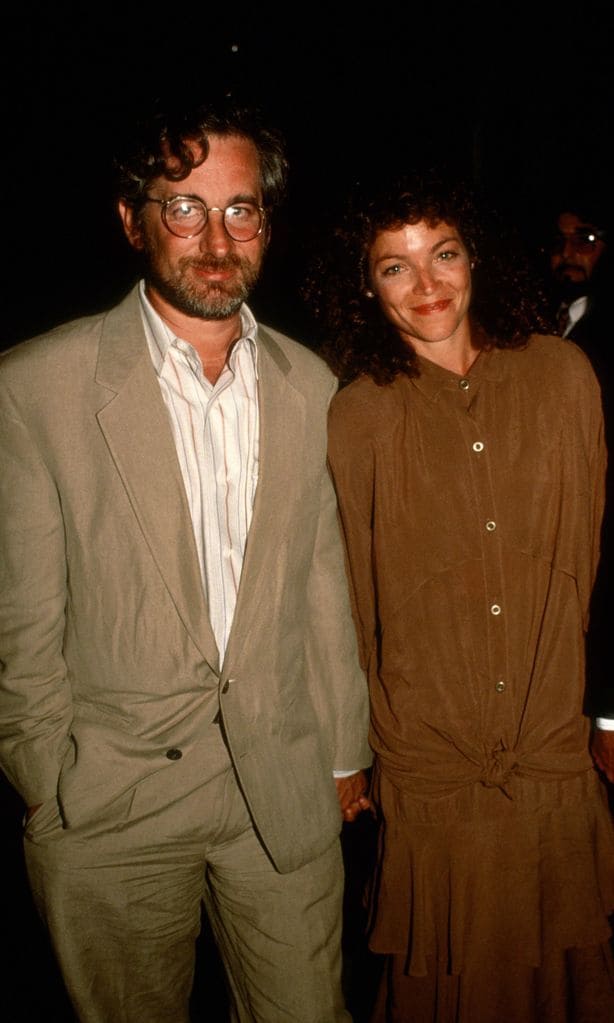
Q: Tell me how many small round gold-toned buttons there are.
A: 5